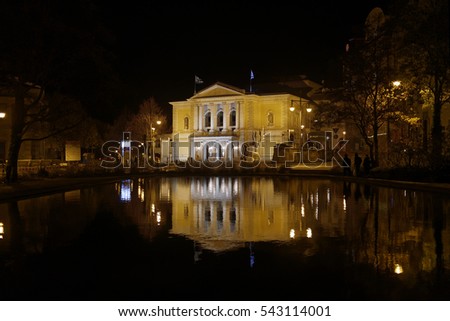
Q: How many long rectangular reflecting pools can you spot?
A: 1